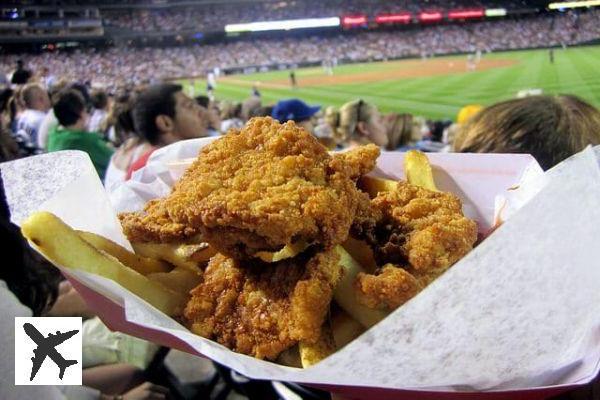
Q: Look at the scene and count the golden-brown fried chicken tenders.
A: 3